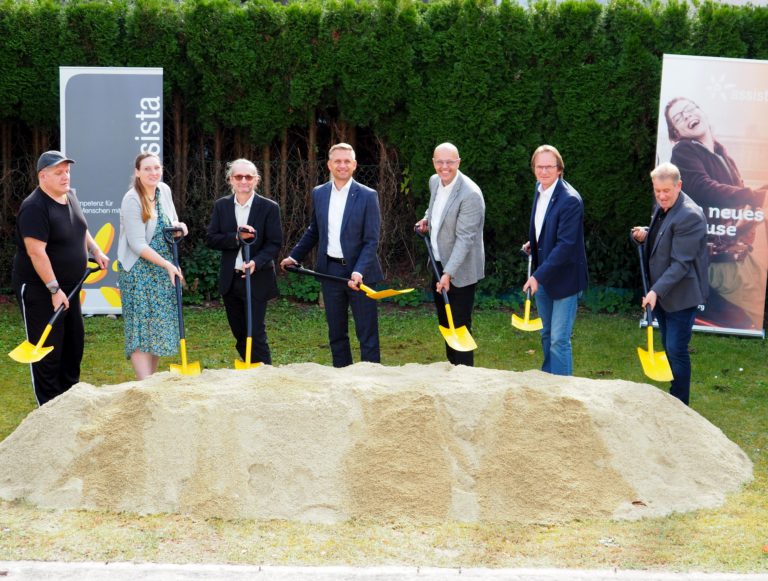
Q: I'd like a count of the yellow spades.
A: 7